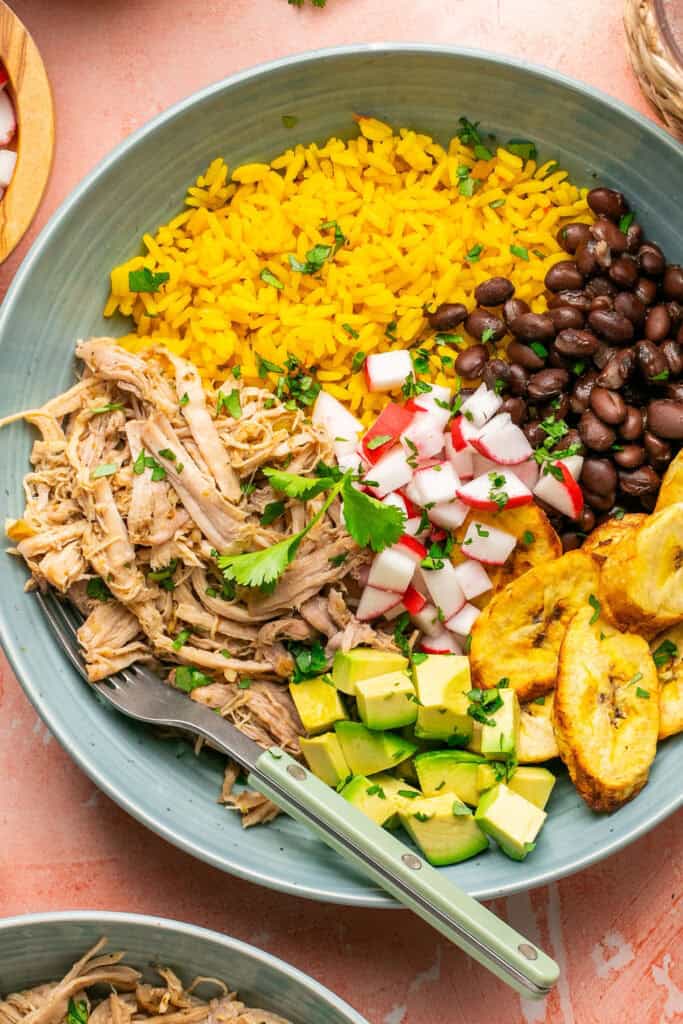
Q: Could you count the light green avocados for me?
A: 12